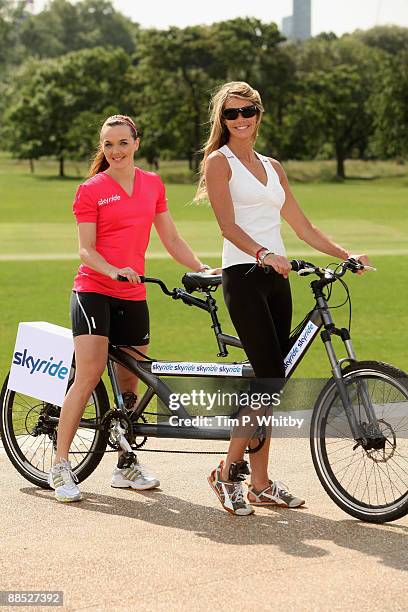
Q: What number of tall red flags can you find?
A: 0